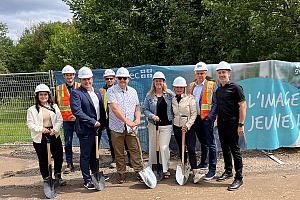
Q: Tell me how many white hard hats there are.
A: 9